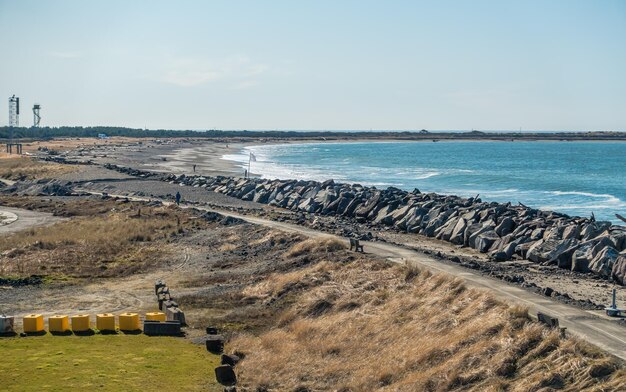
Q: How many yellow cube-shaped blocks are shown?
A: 6